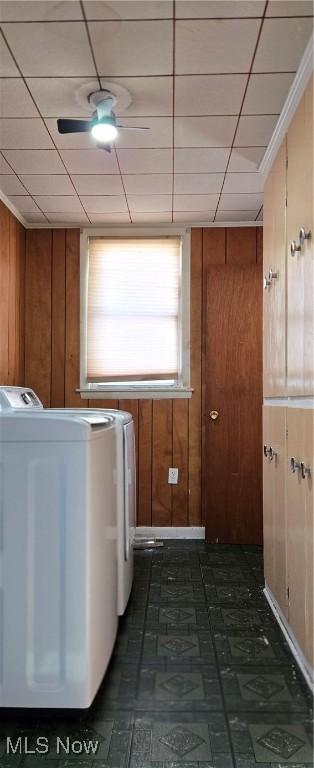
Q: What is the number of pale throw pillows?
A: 0